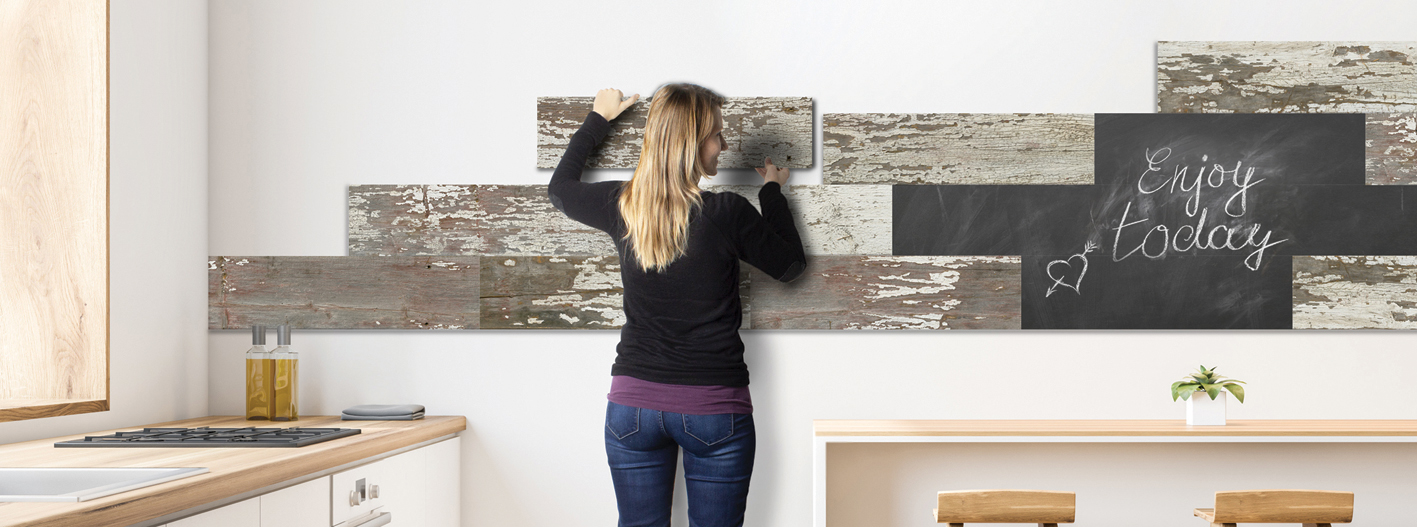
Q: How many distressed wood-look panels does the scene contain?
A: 10